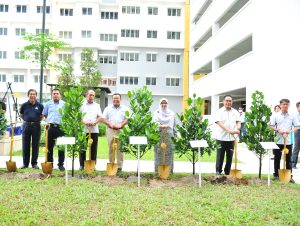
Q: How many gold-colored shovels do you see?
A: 7